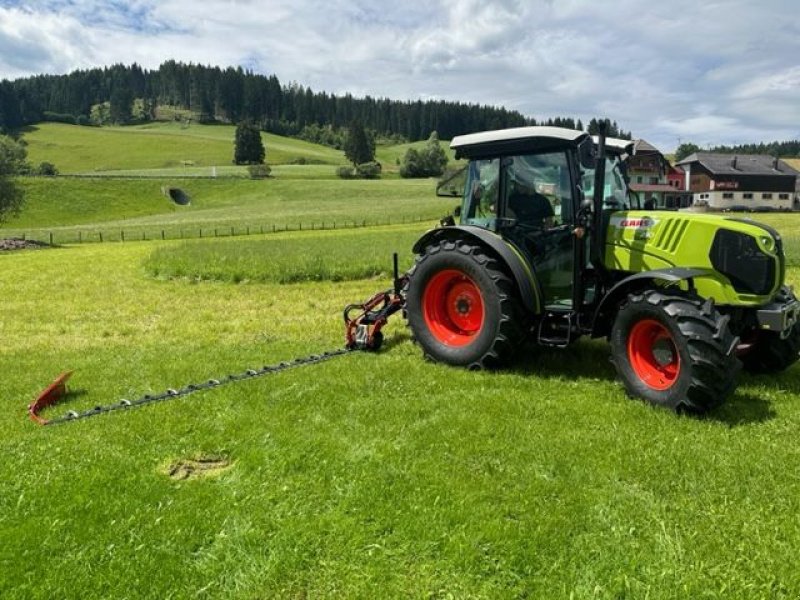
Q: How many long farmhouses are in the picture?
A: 1